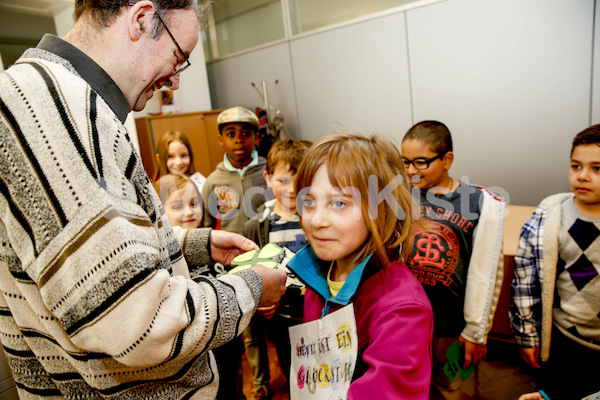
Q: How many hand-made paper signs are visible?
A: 1